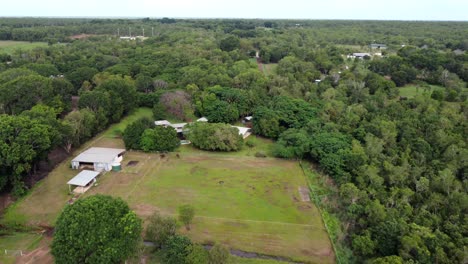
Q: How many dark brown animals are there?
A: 2